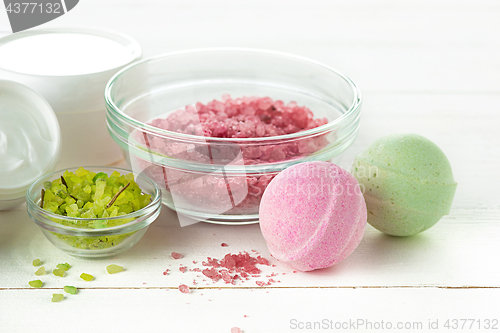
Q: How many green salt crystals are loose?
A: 9